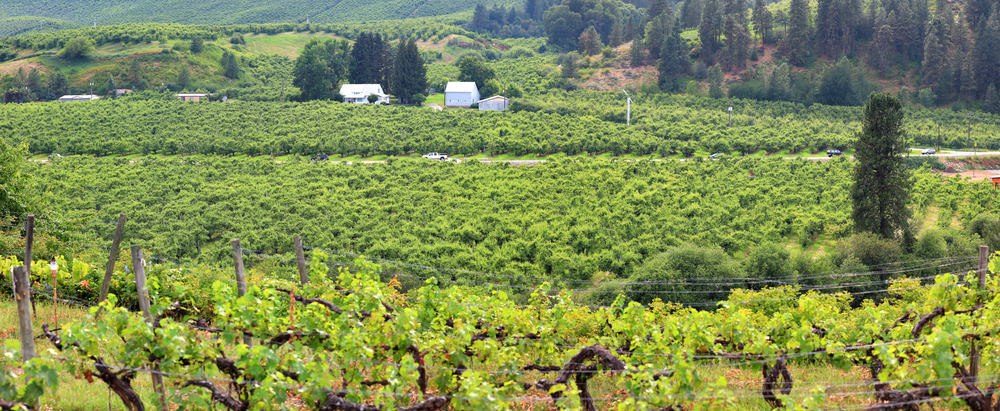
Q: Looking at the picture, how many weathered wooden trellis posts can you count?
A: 7